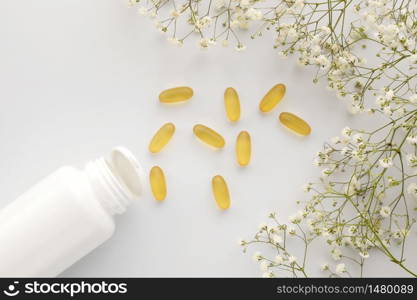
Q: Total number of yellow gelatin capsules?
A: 9